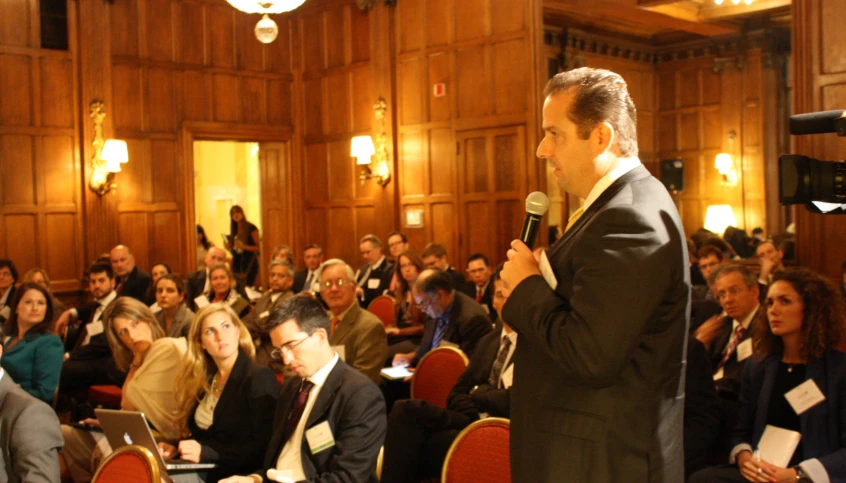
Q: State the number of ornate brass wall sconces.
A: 3